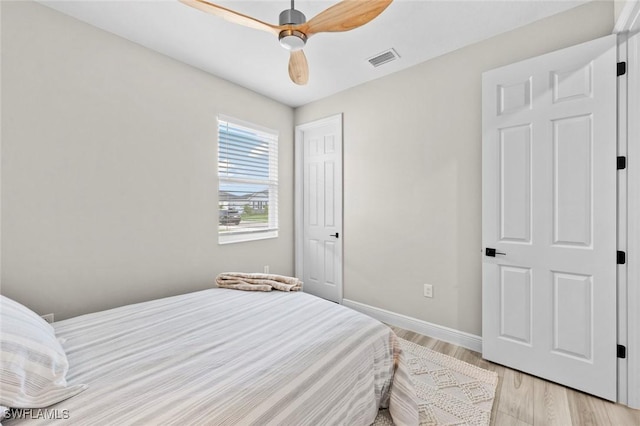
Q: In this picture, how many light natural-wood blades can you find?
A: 3